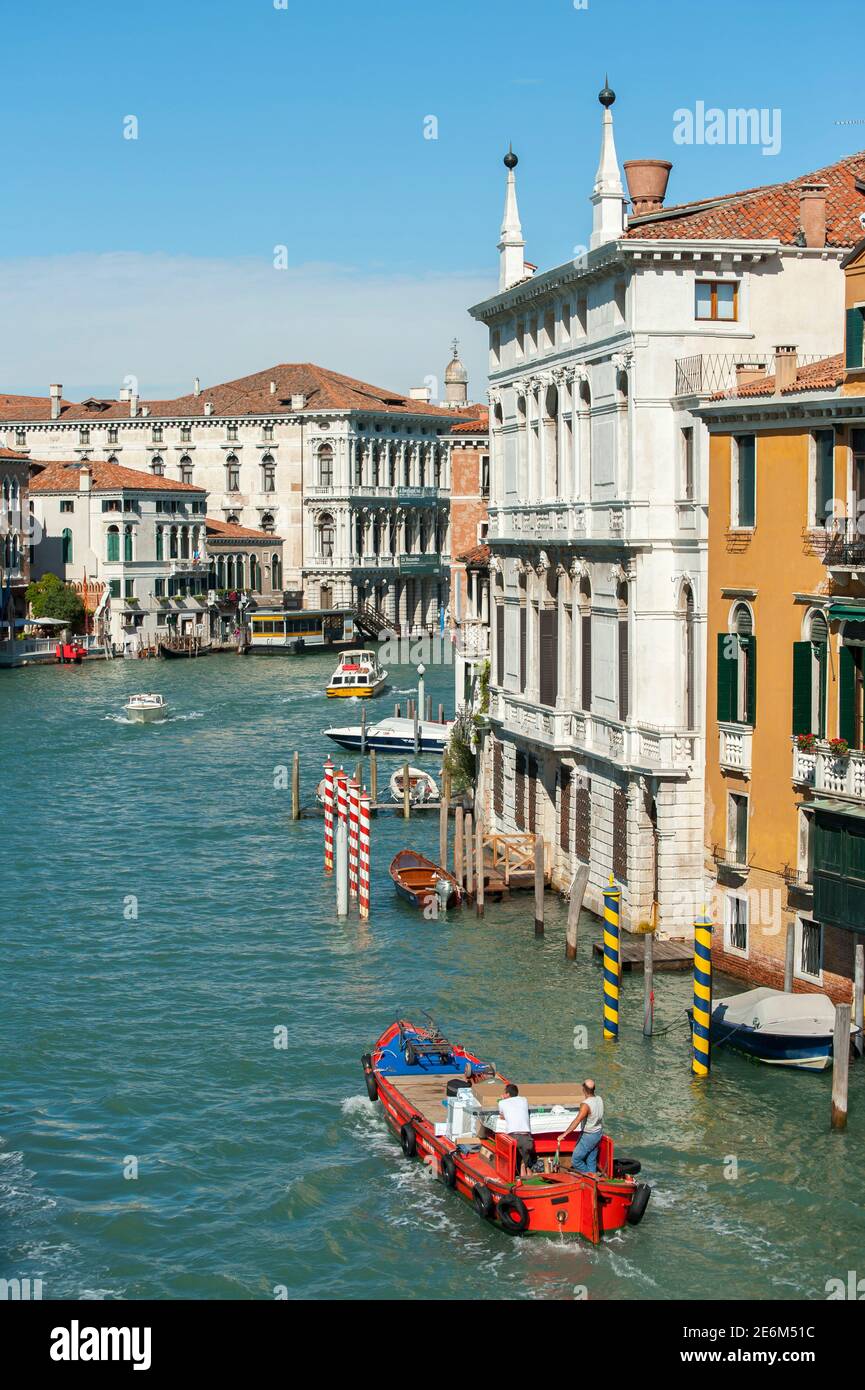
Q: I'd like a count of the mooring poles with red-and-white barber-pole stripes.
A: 4